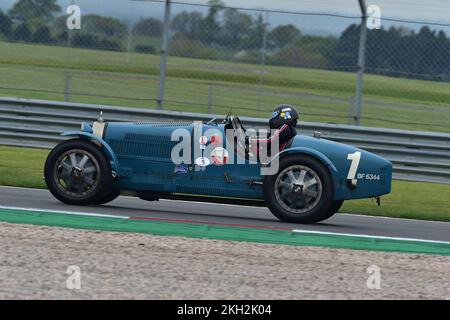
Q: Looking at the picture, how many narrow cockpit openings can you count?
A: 1